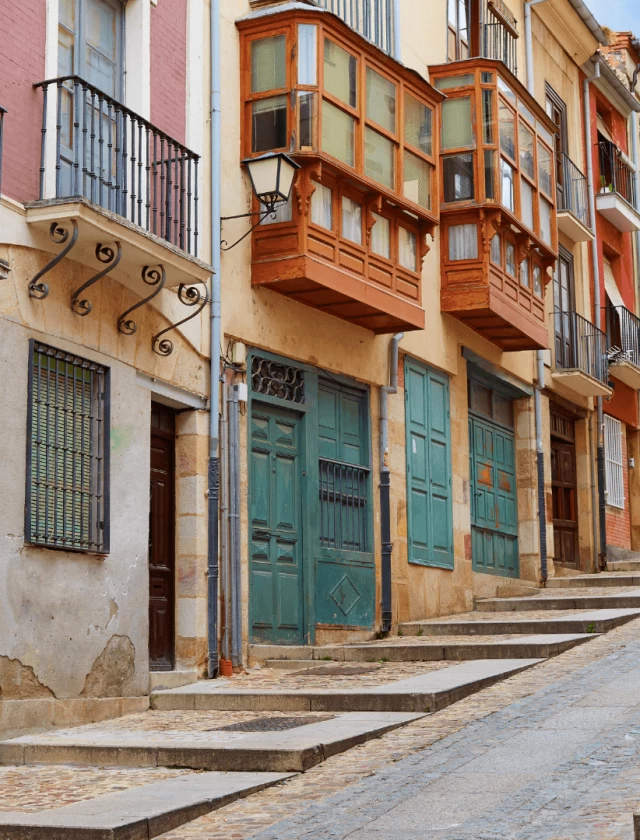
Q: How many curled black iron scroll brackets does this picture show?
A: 4